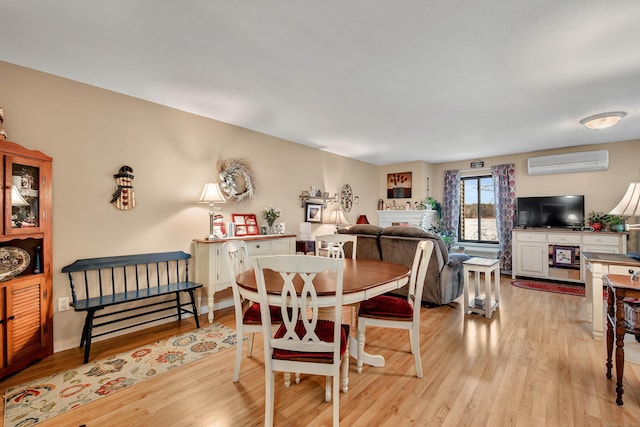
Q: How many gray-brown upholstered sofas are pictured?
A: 1